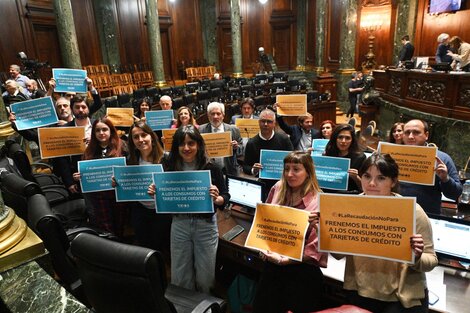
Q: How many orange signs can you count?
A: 9